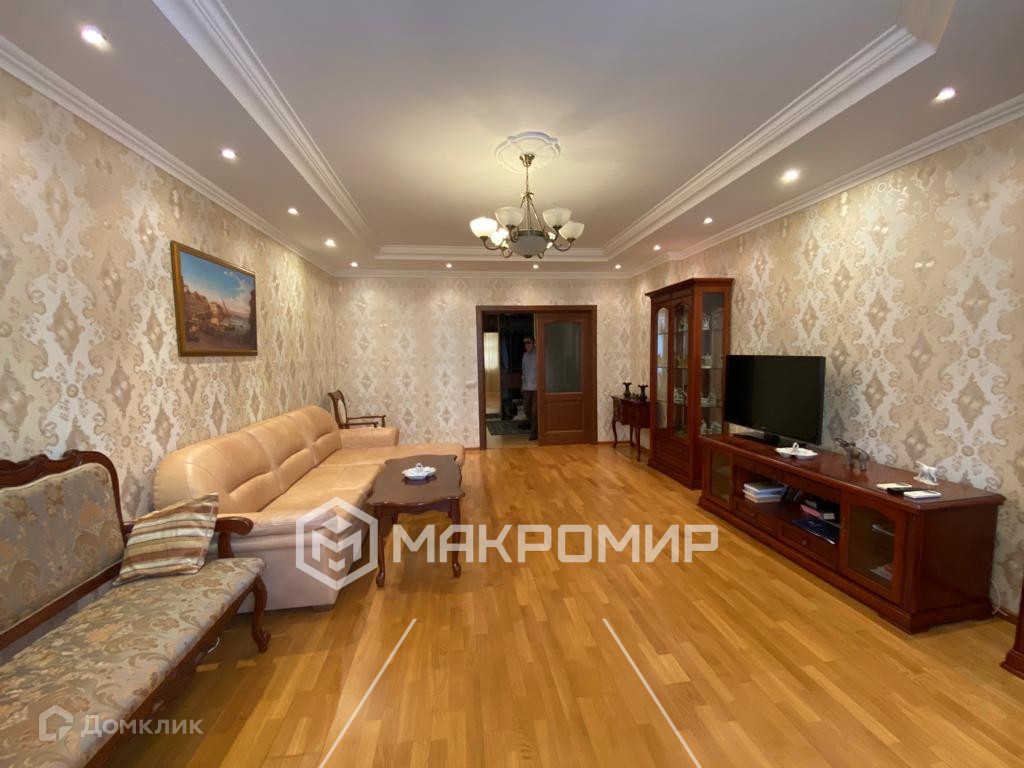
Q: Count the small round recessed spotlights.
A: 12